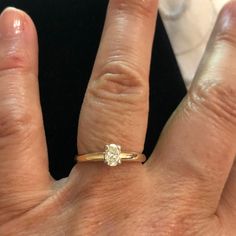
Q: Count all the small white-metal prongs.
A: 4